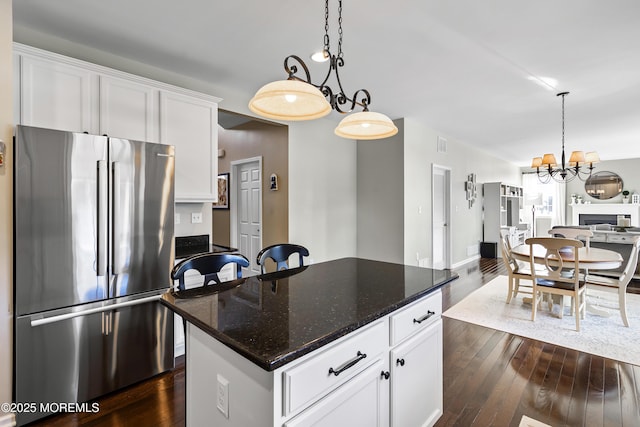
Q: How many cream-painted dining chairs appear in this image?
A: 4